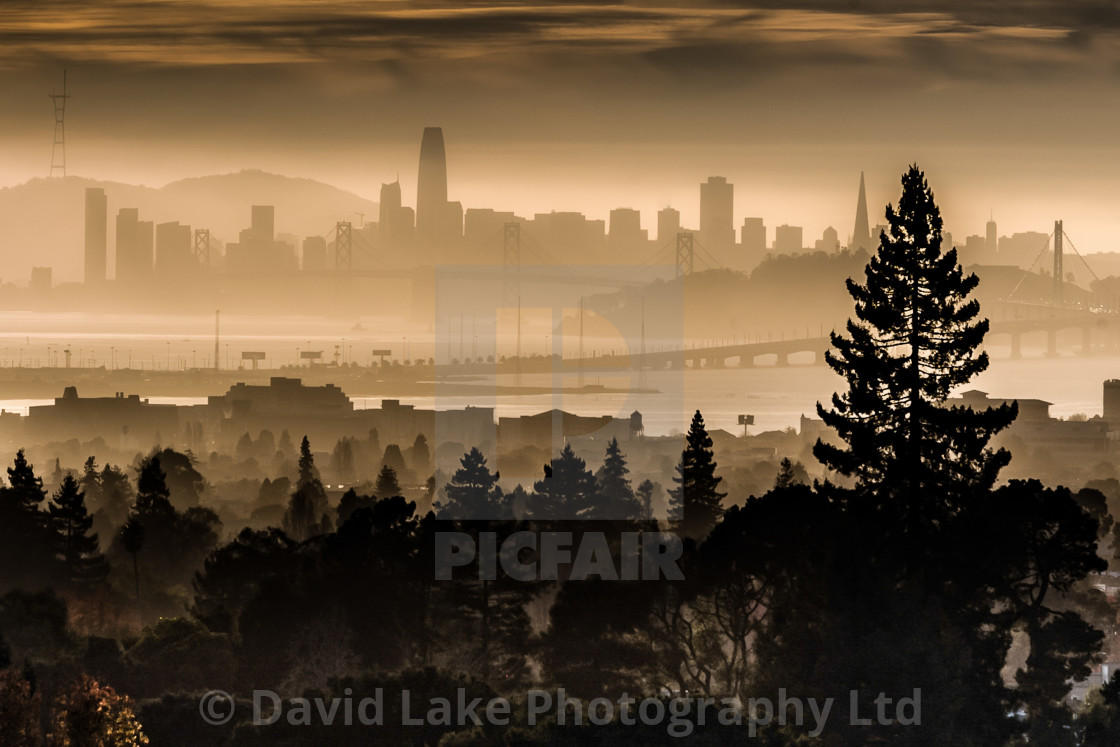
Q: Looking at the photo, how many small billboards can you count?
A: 4